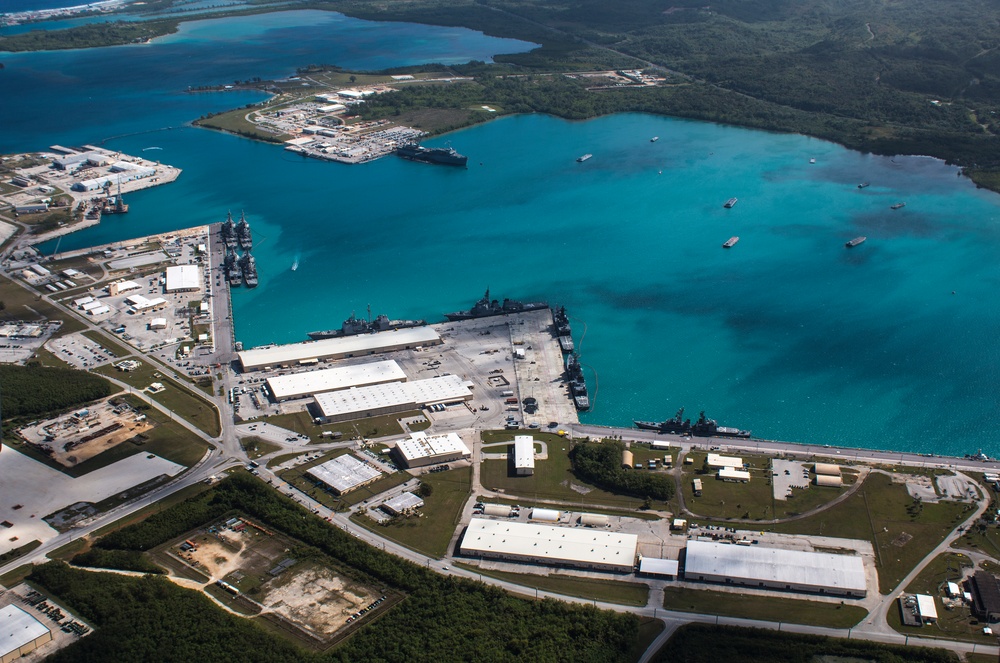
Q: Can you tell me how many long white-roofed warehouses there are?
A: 5